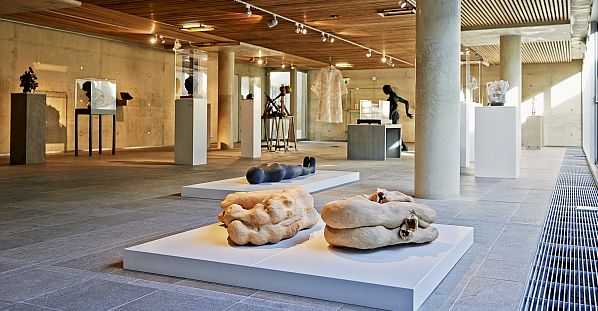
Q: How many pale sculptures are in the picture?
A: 2